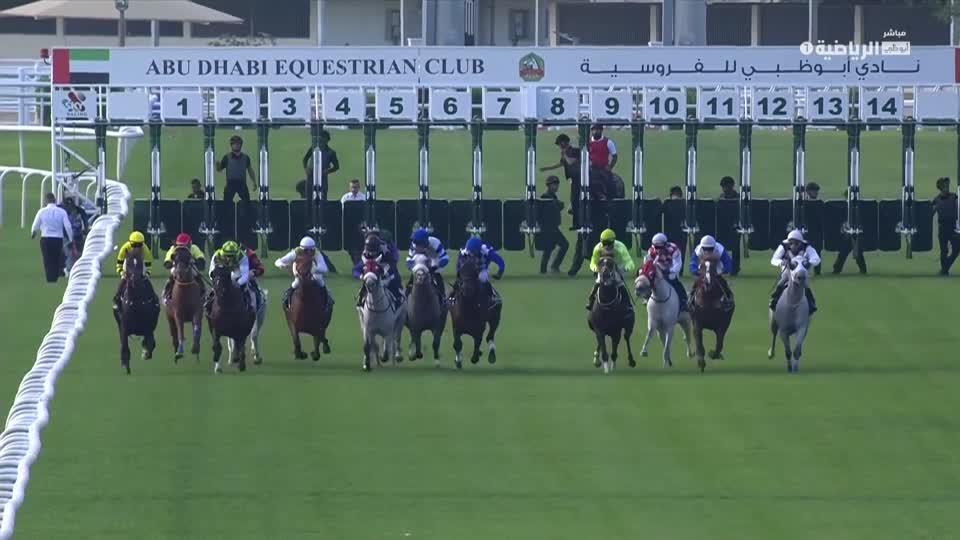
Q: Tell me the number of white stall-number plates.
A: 14